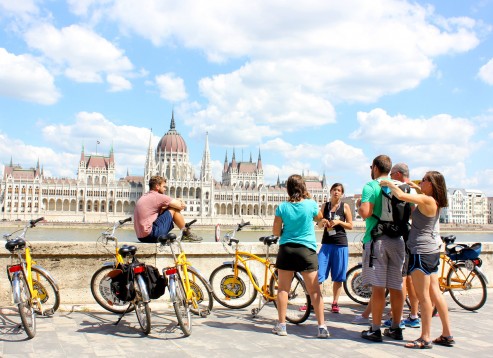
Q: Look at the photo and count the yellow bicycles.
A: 5